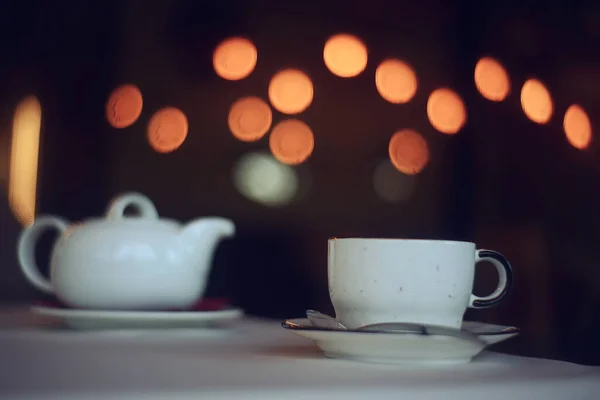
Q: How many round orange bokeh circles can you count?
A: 13